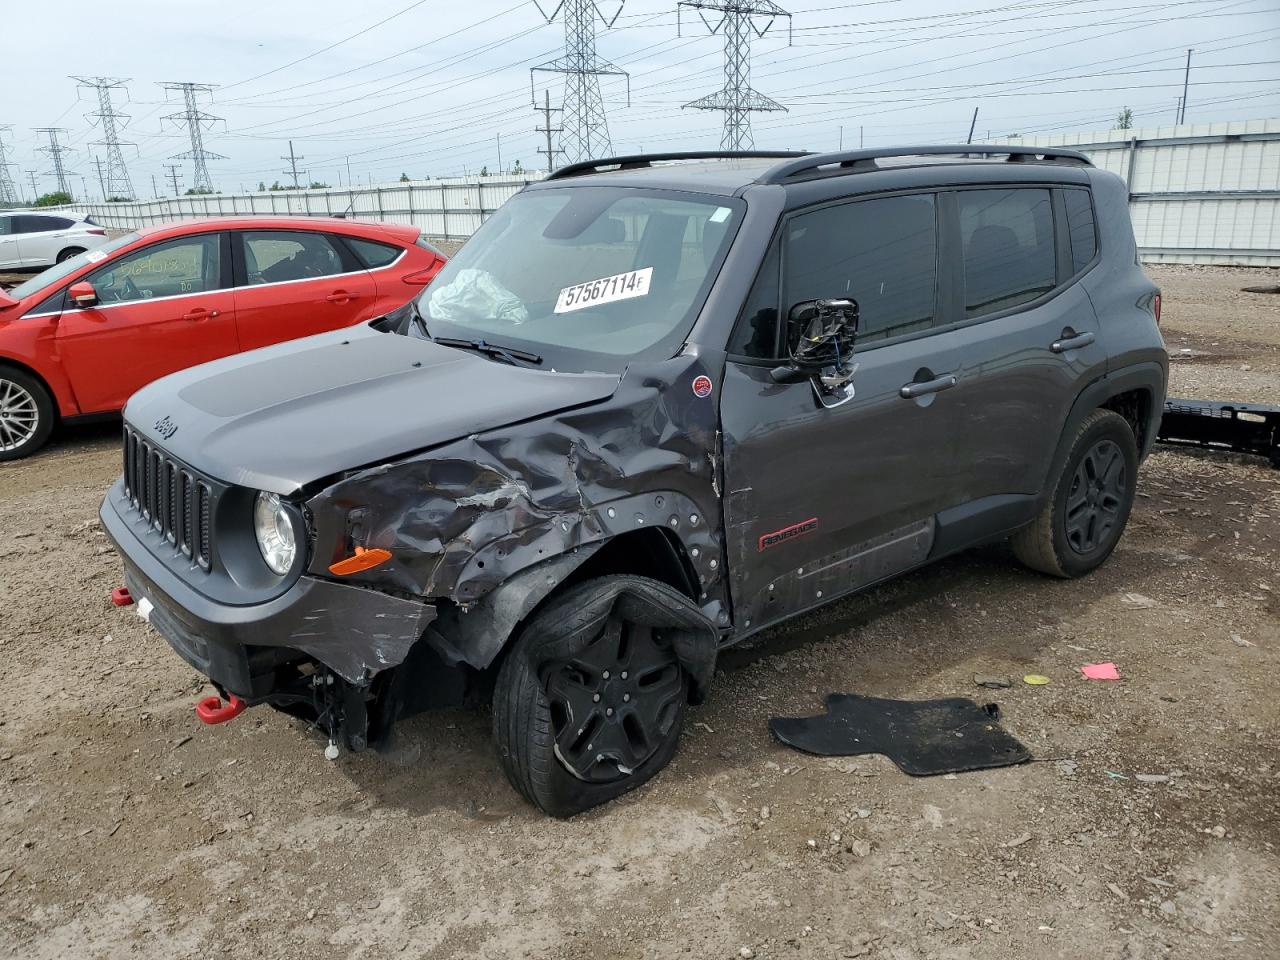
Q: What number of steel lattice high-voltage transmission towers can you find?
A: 6